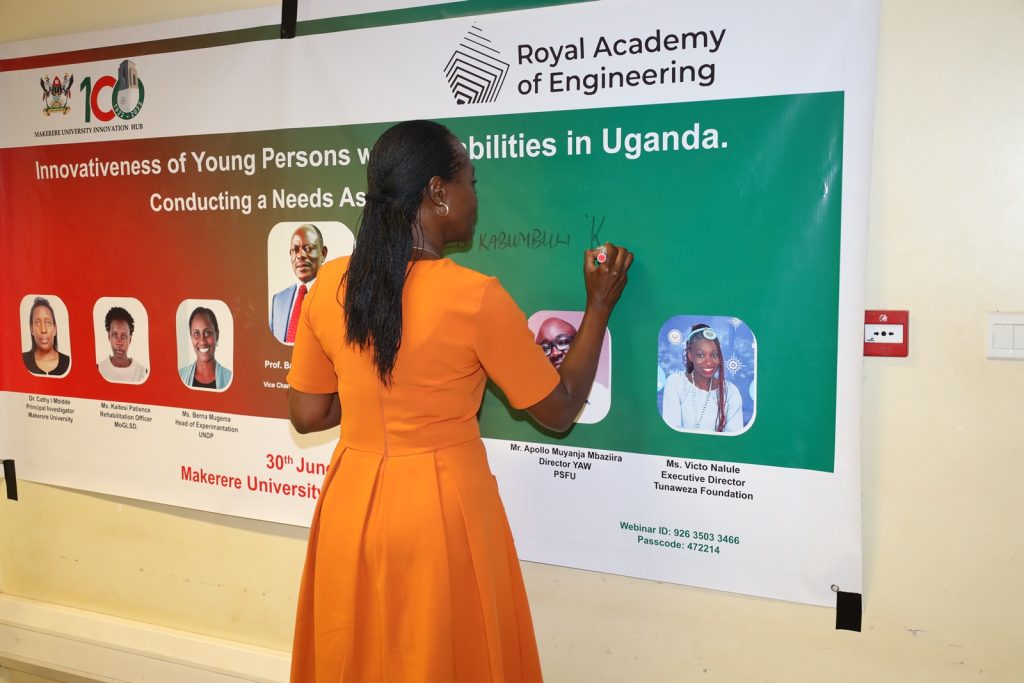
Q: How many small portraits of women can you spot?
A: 4